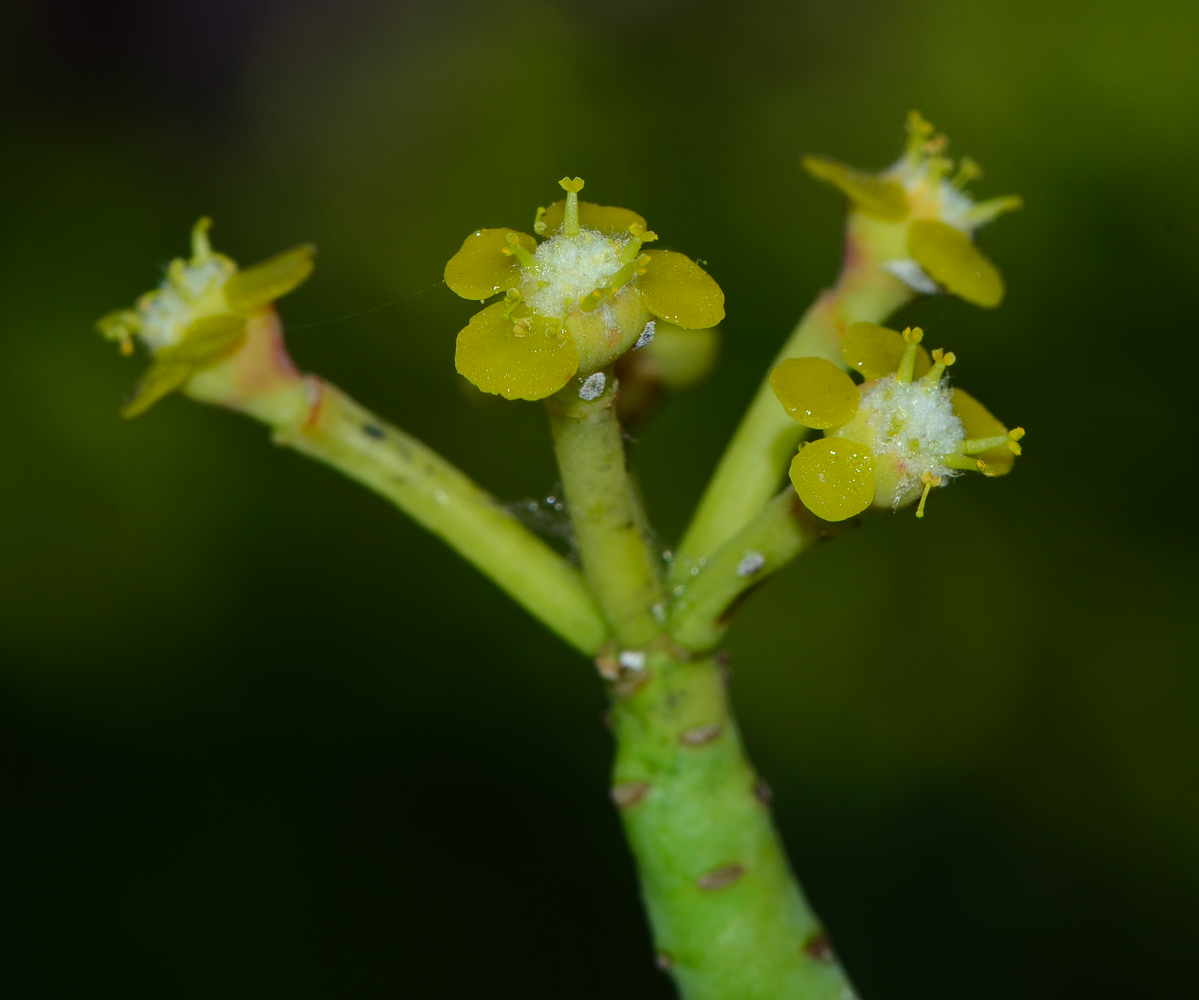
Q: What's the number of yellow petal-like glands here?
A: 13